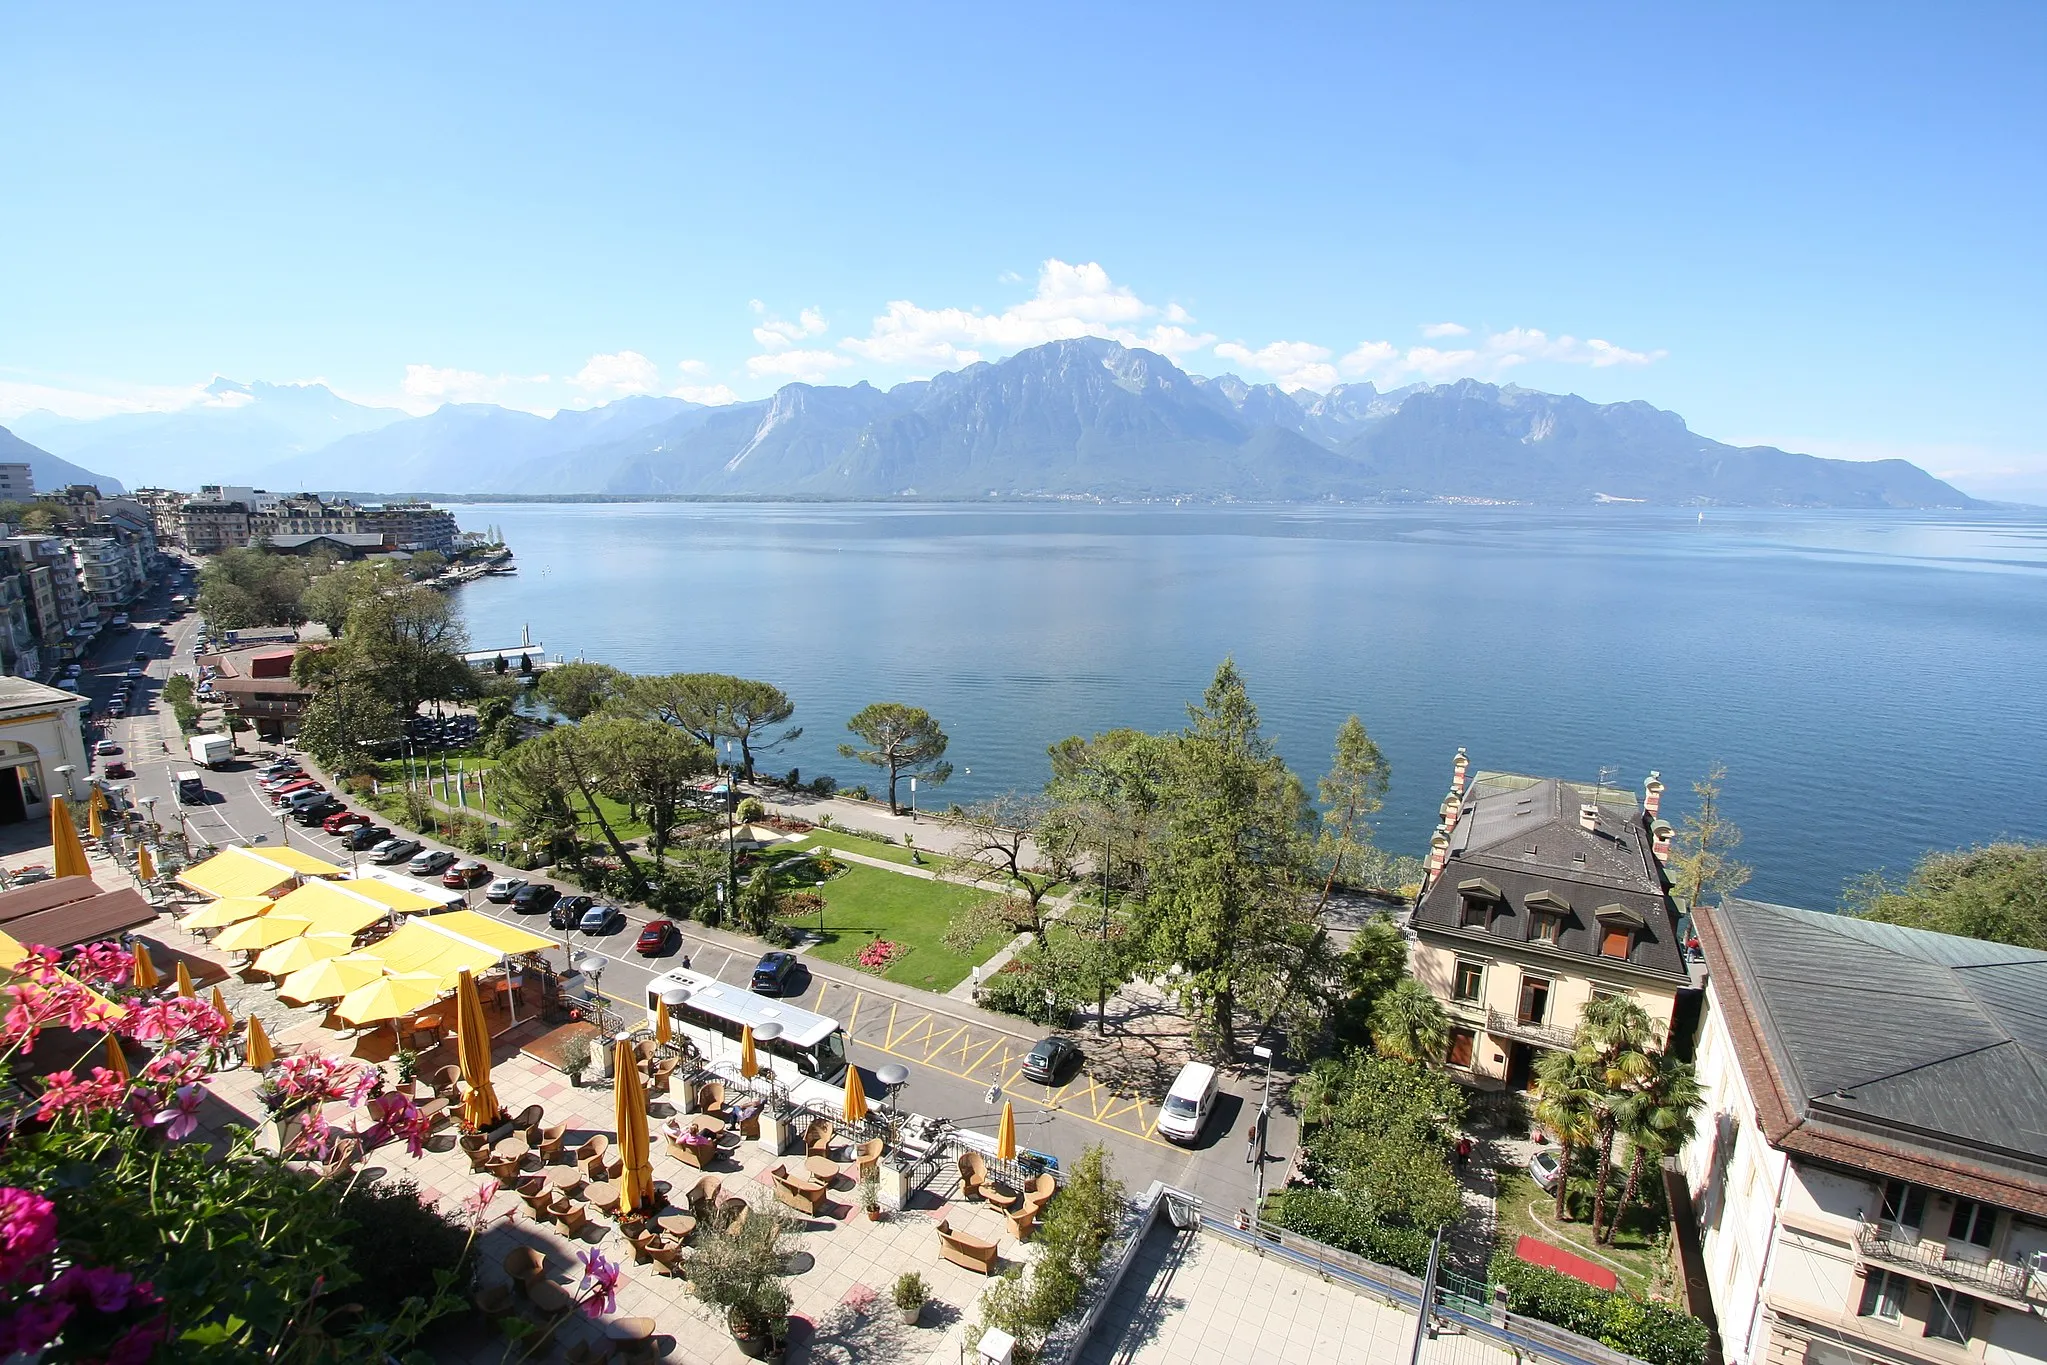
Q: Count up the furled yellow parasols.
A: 15